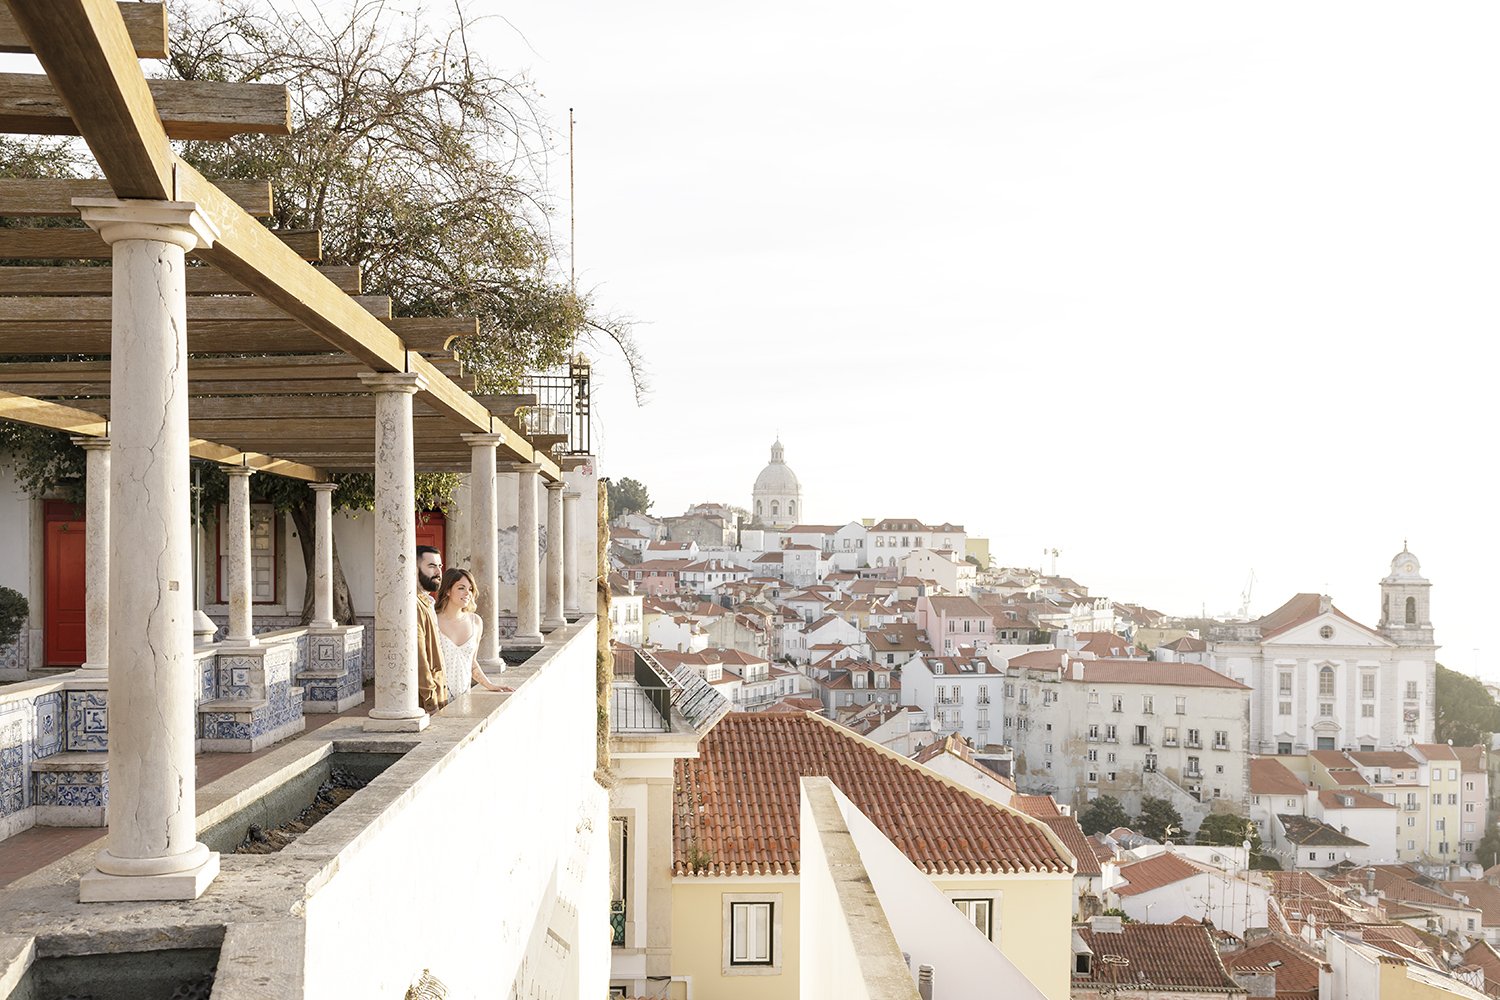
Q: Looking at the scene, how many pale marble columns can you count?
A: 9